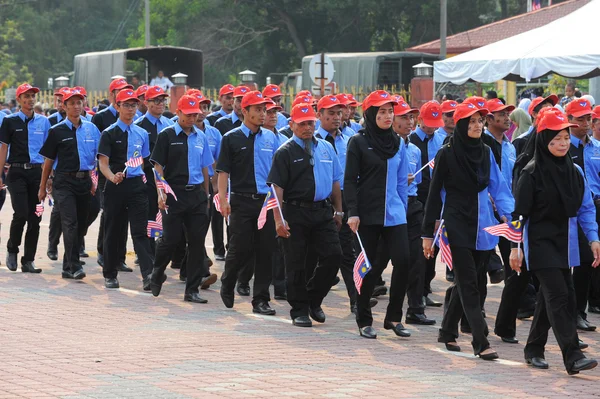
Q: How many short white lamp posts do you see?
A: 5